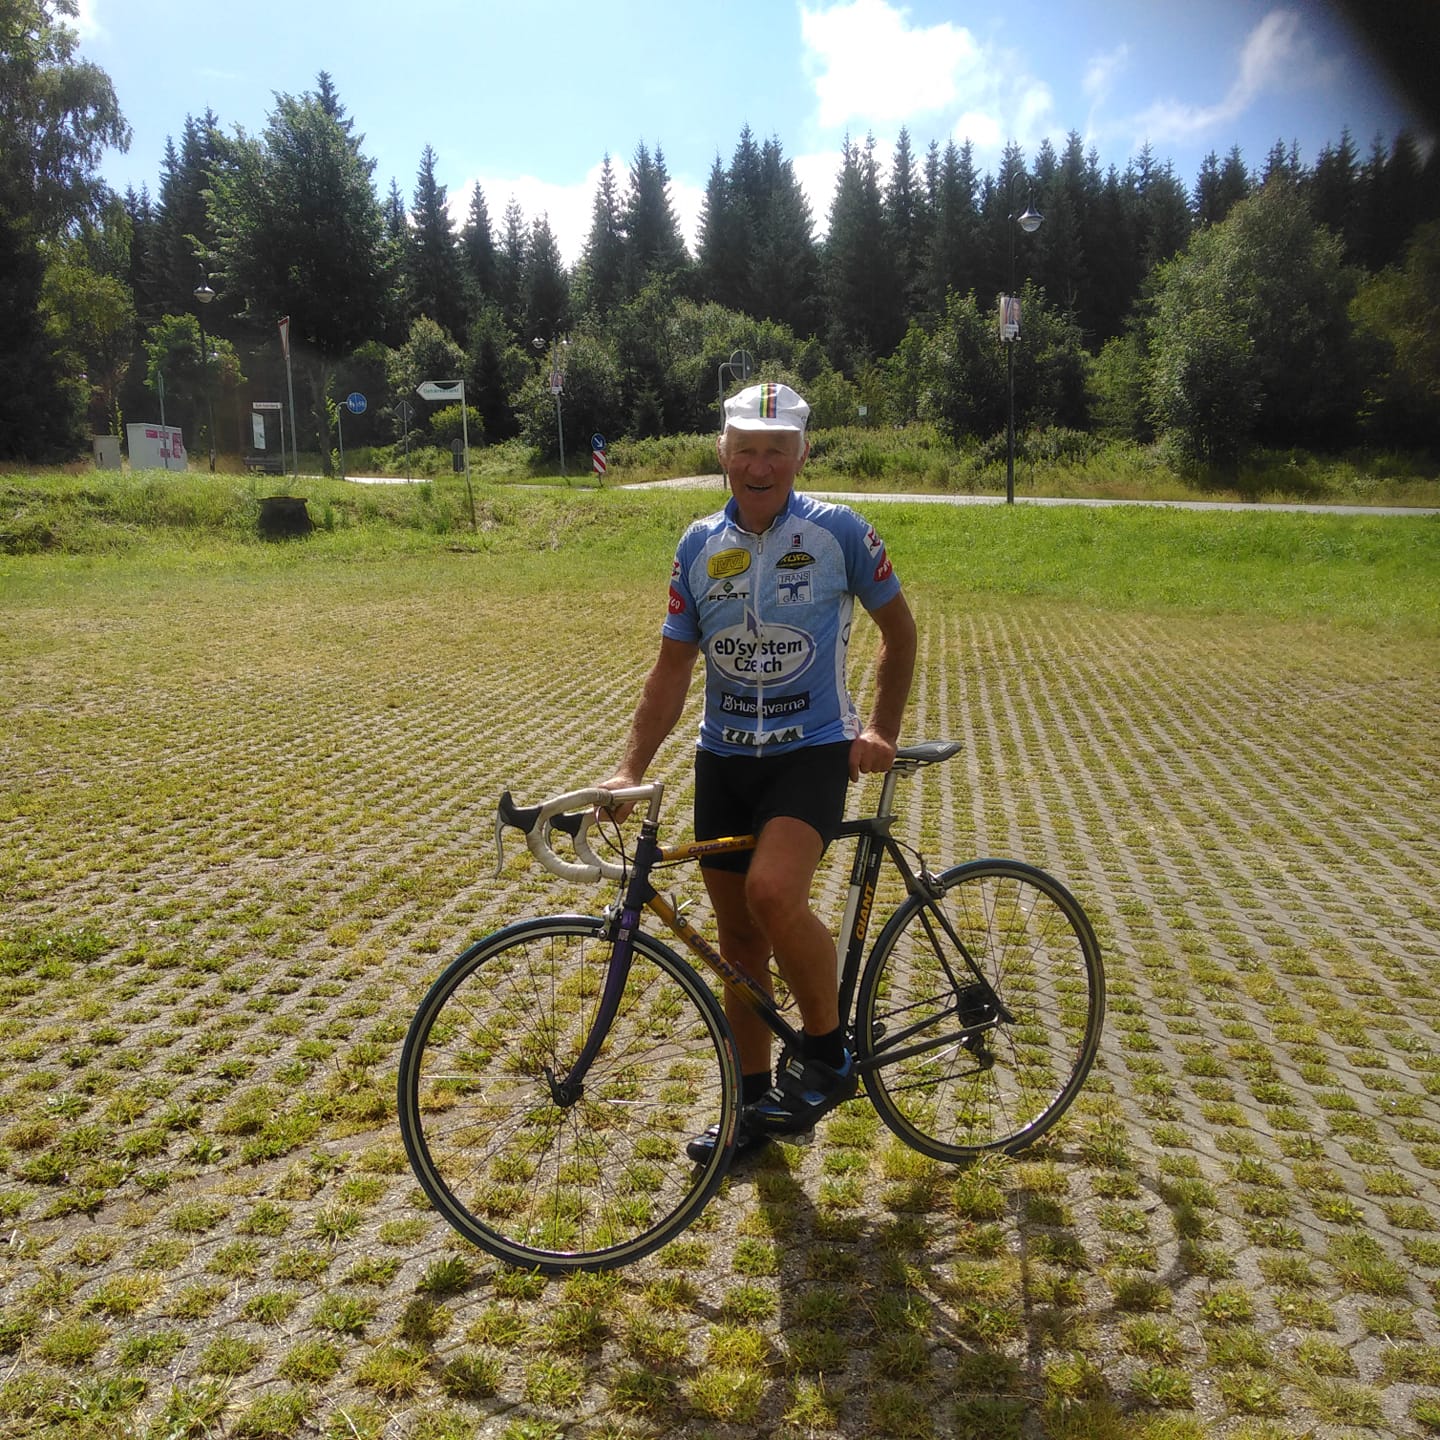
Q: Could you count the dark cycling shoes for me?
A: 2